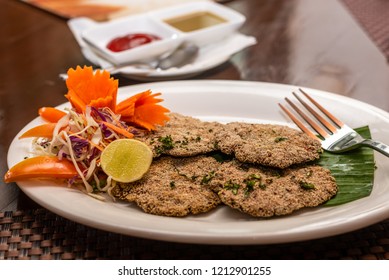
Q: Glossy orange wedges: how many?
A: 3